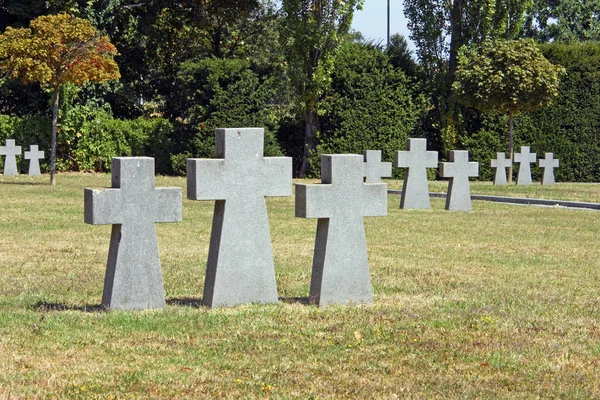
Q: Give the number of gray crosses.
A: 11